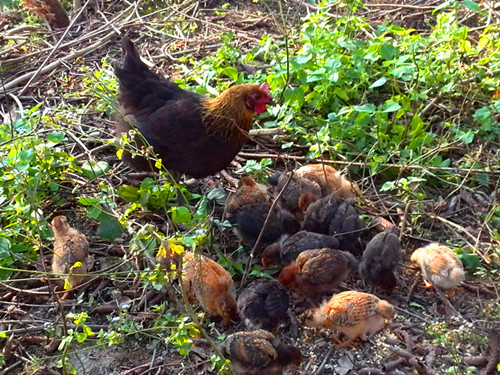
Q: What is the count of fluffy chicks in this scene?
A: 15